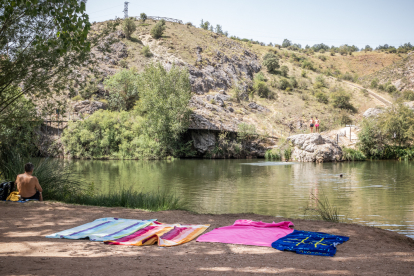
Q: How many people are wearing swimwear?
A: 3